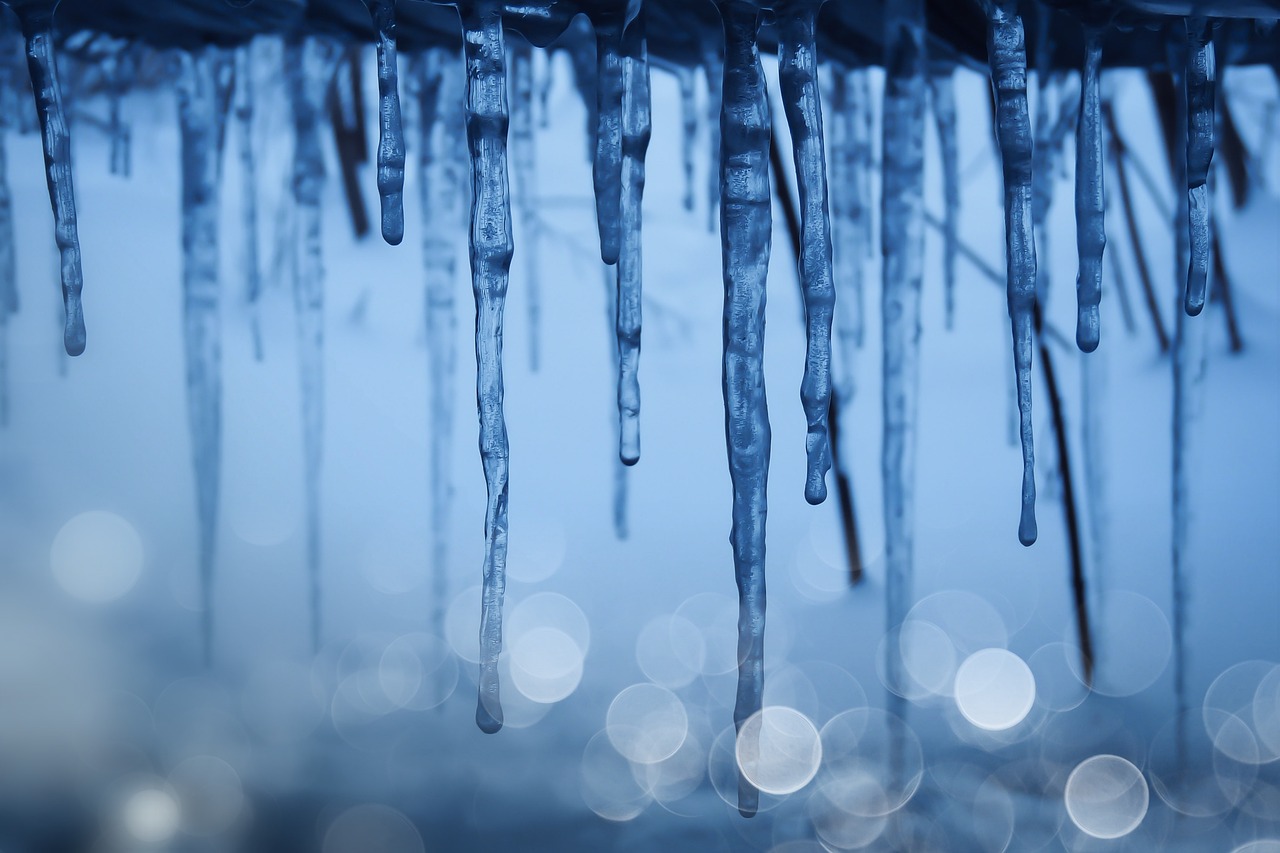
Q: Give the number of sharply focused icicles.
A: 10